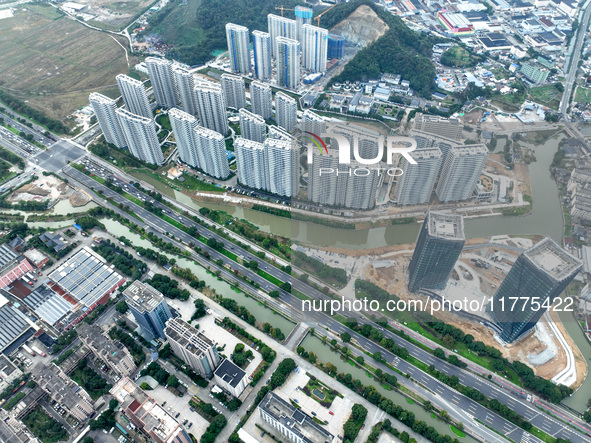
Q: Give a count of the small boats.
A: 0